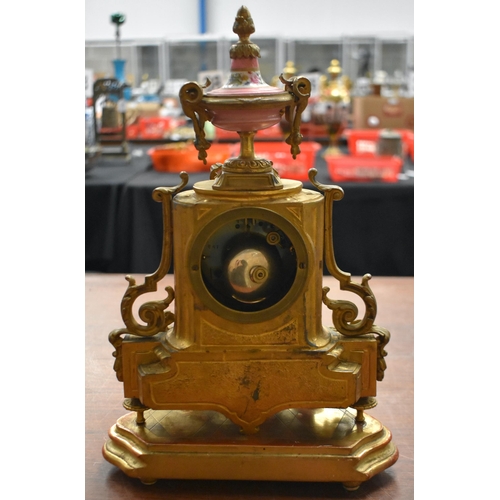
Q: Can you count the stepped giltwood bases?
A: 1